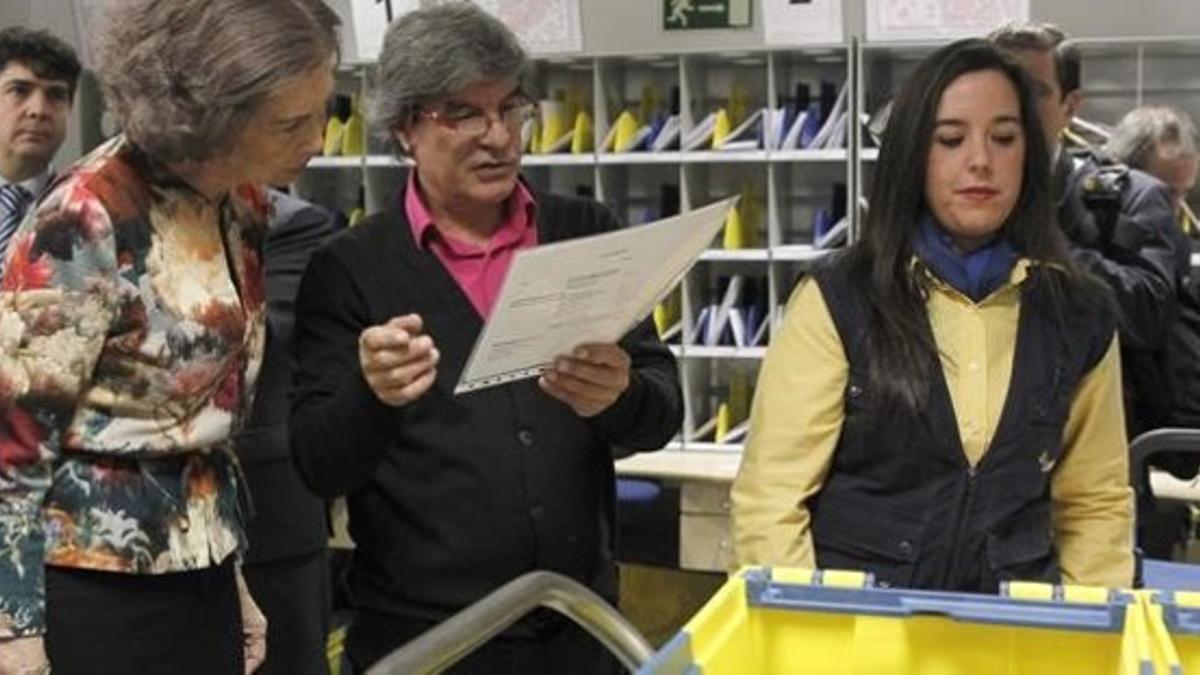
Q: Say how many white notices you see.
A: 4